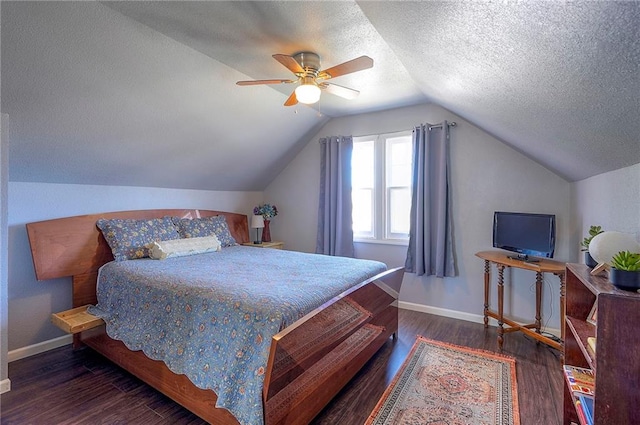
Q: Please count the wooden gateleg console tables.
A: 1